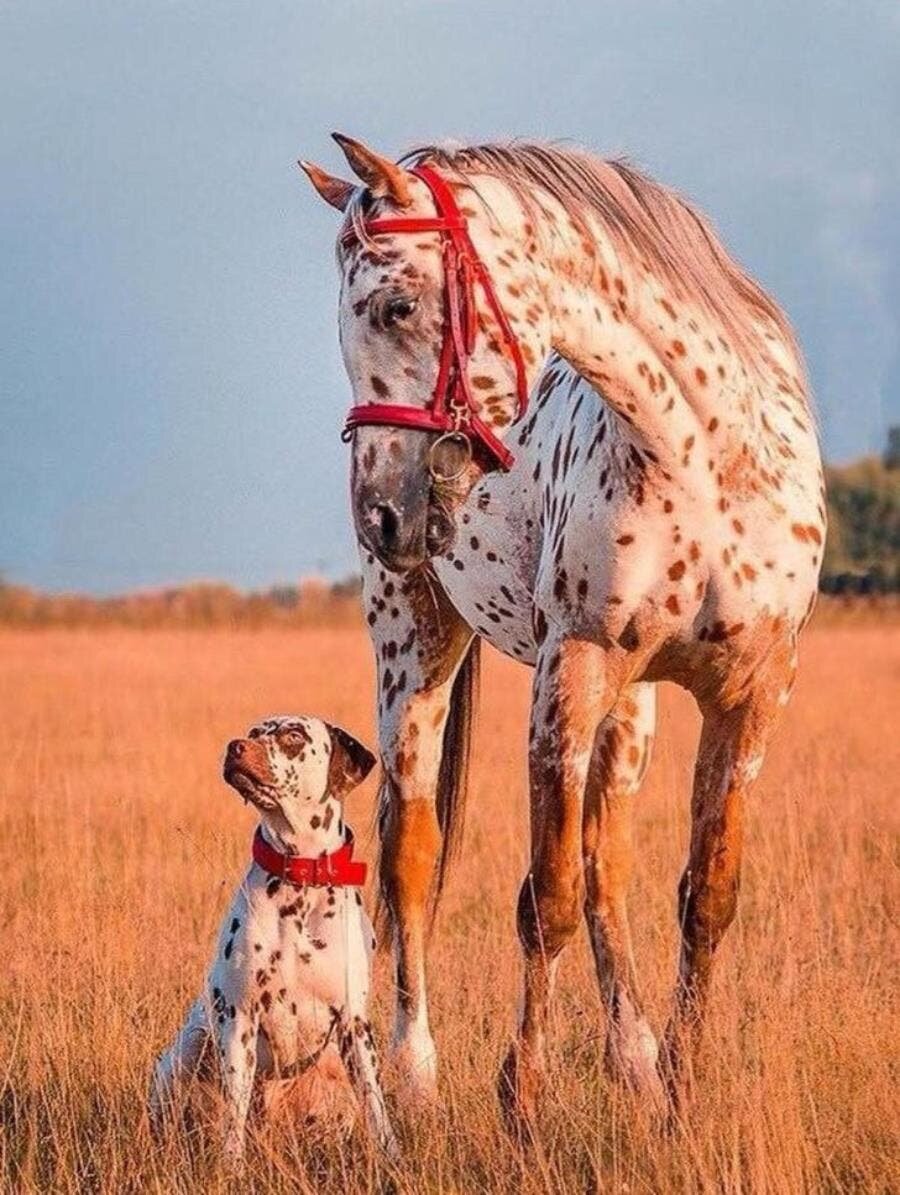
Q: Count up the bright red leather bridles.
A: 1